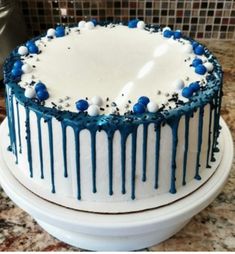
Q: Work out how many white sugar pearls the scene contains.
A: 14